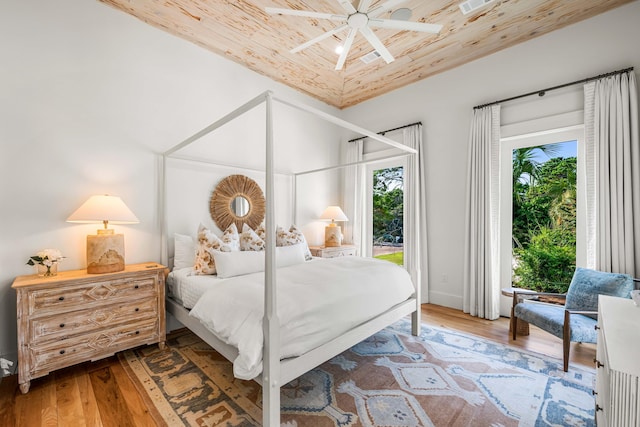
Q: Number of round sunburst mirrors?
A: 1